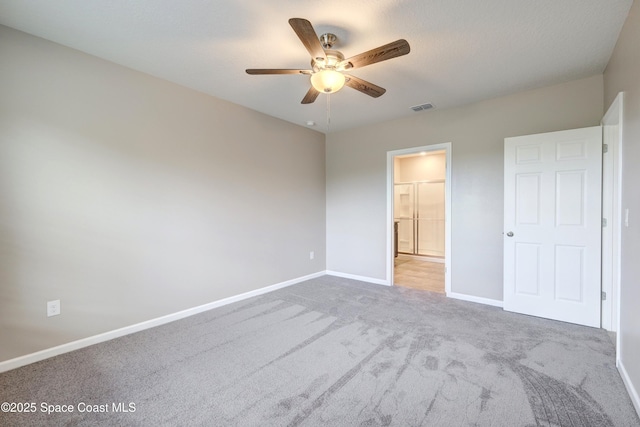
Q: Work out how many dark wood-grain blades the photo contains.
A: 5